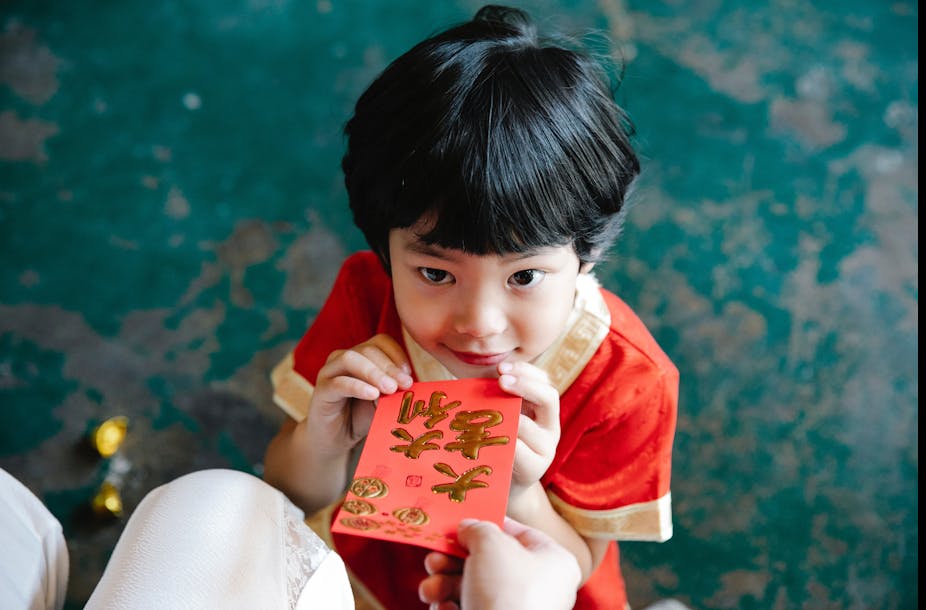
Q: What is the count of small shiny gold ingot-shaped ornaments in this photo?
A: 2